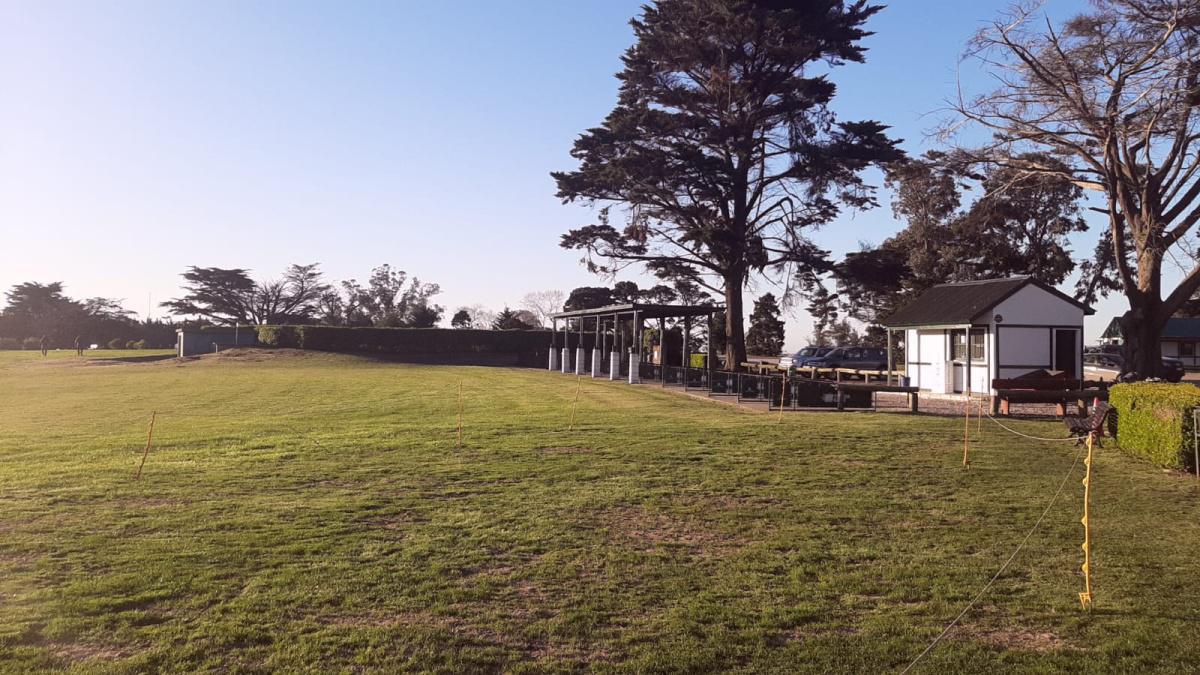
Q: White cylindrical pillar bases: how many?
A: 6